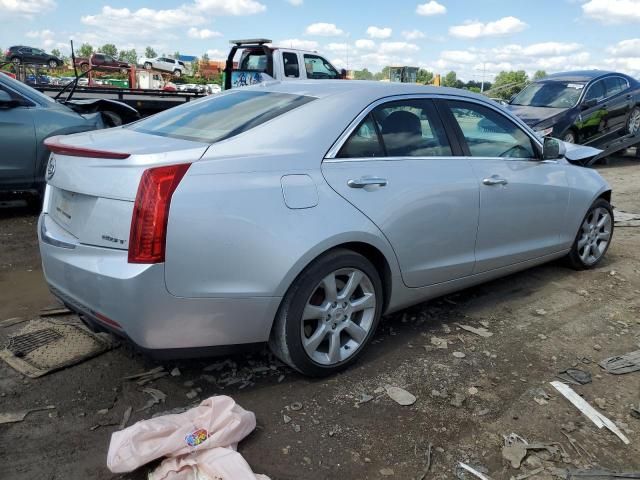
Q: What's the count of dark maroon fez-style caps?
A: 0